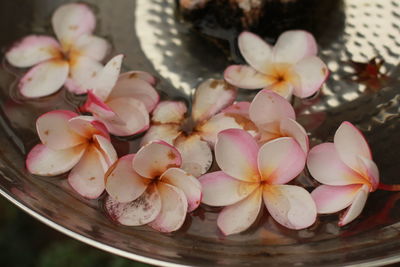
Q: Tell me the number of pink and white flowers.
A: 9